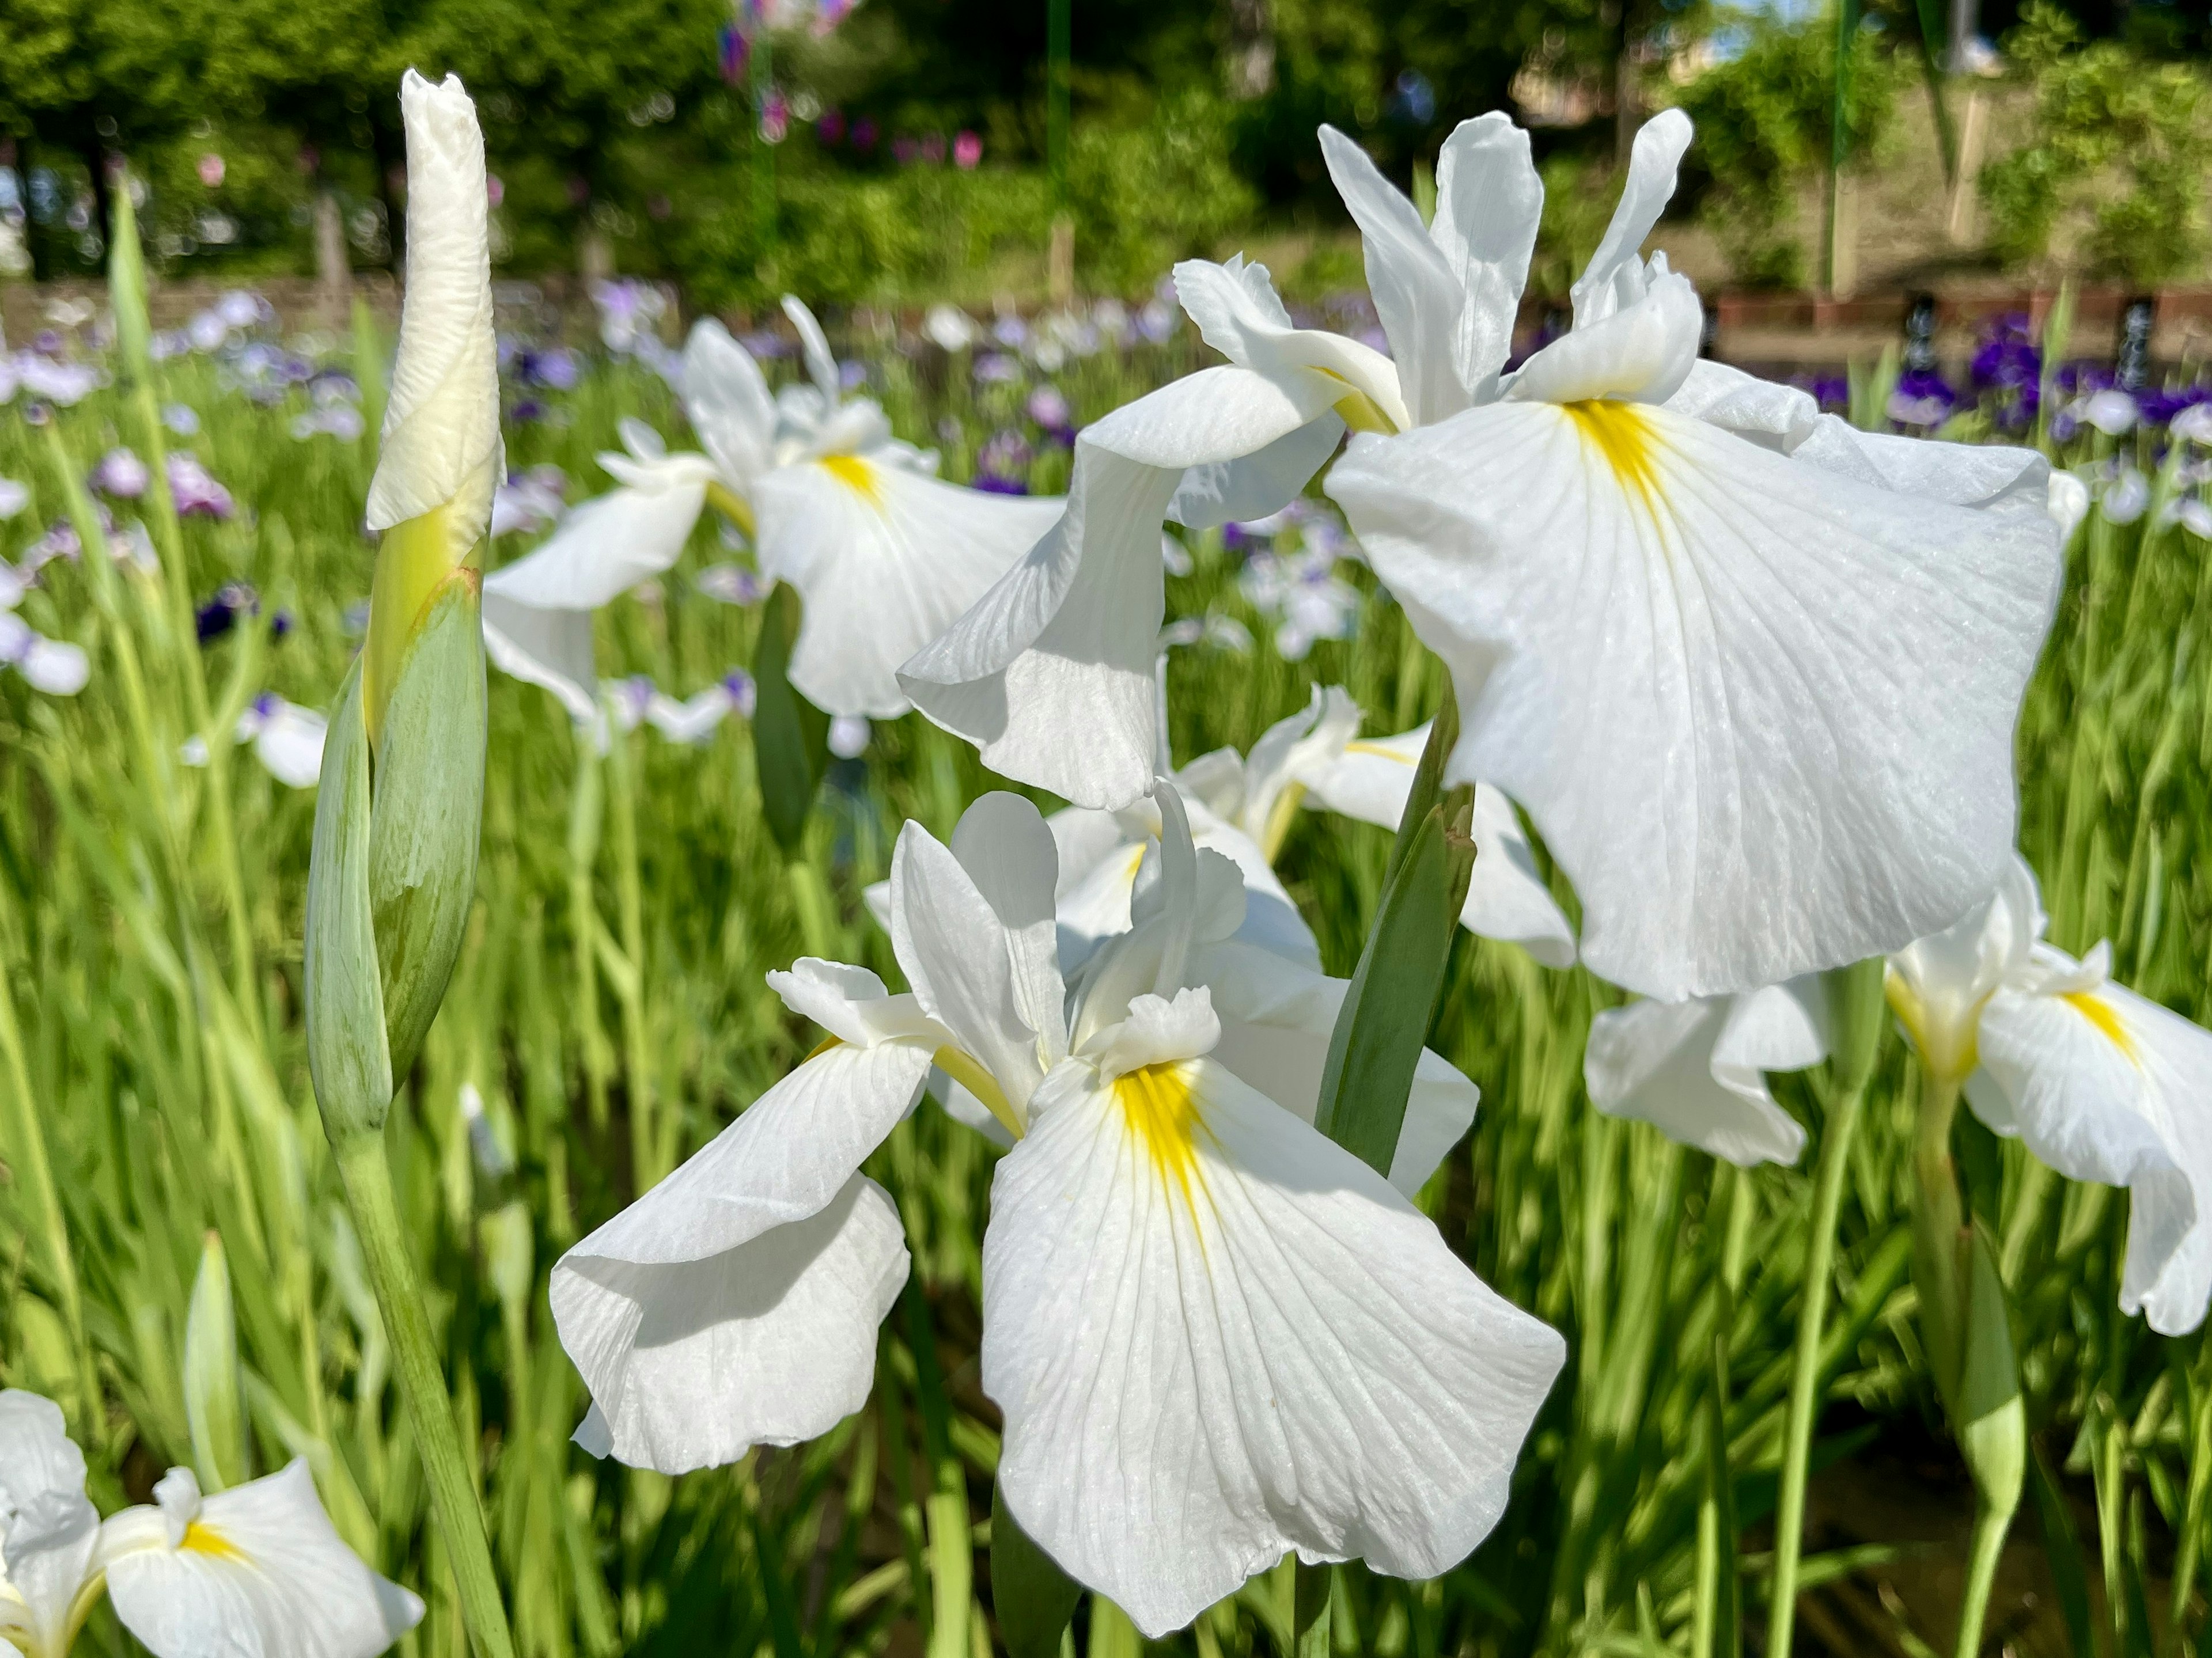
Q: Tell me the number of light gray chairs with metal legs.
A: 0